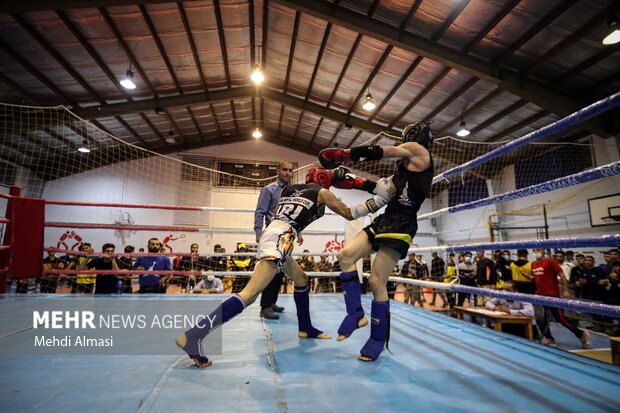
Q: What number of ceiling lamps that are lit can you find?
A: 7